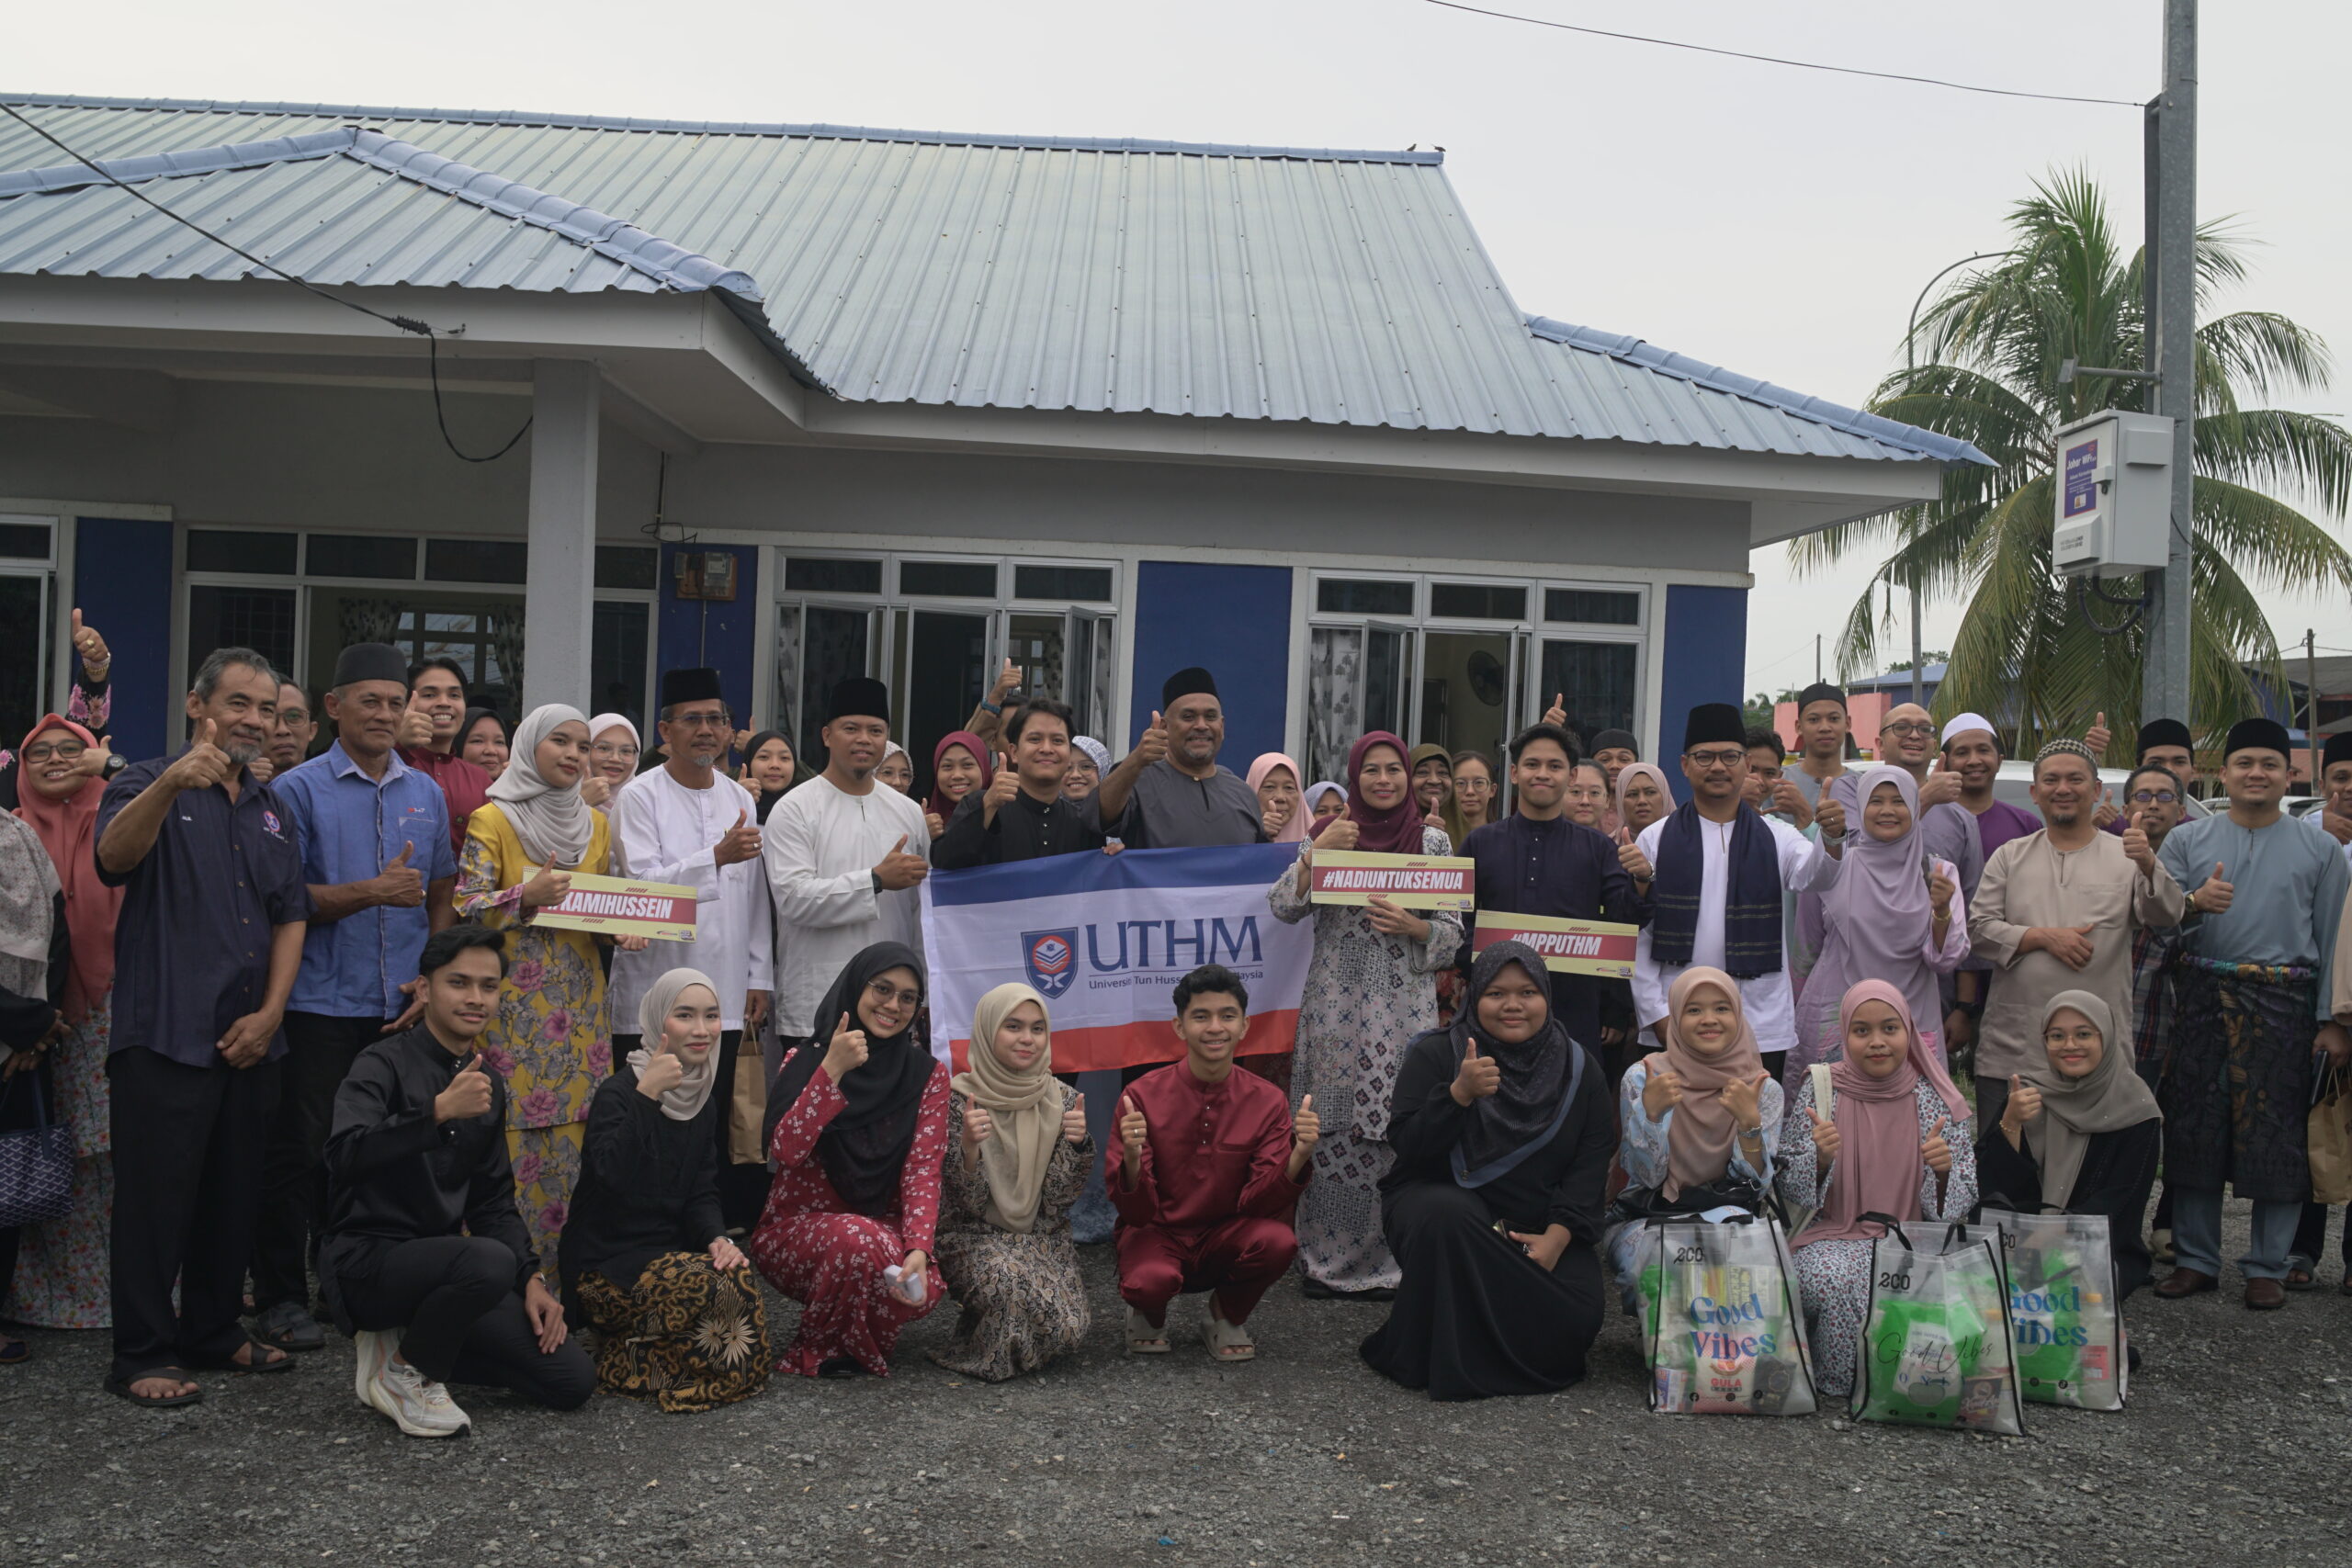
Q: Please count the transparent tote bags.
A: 3